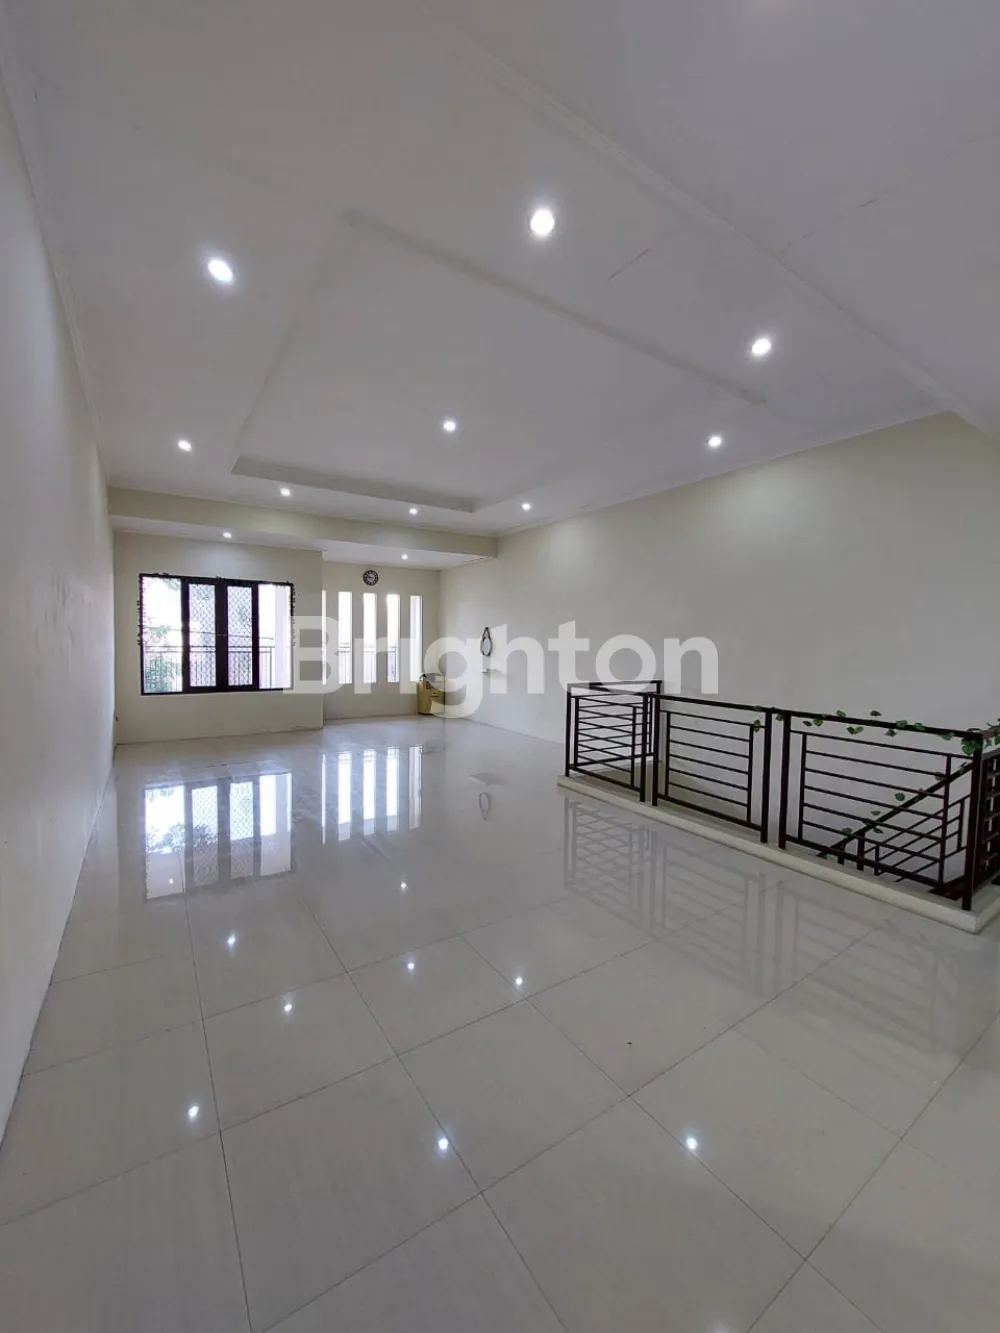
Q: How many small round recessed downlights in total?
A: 11